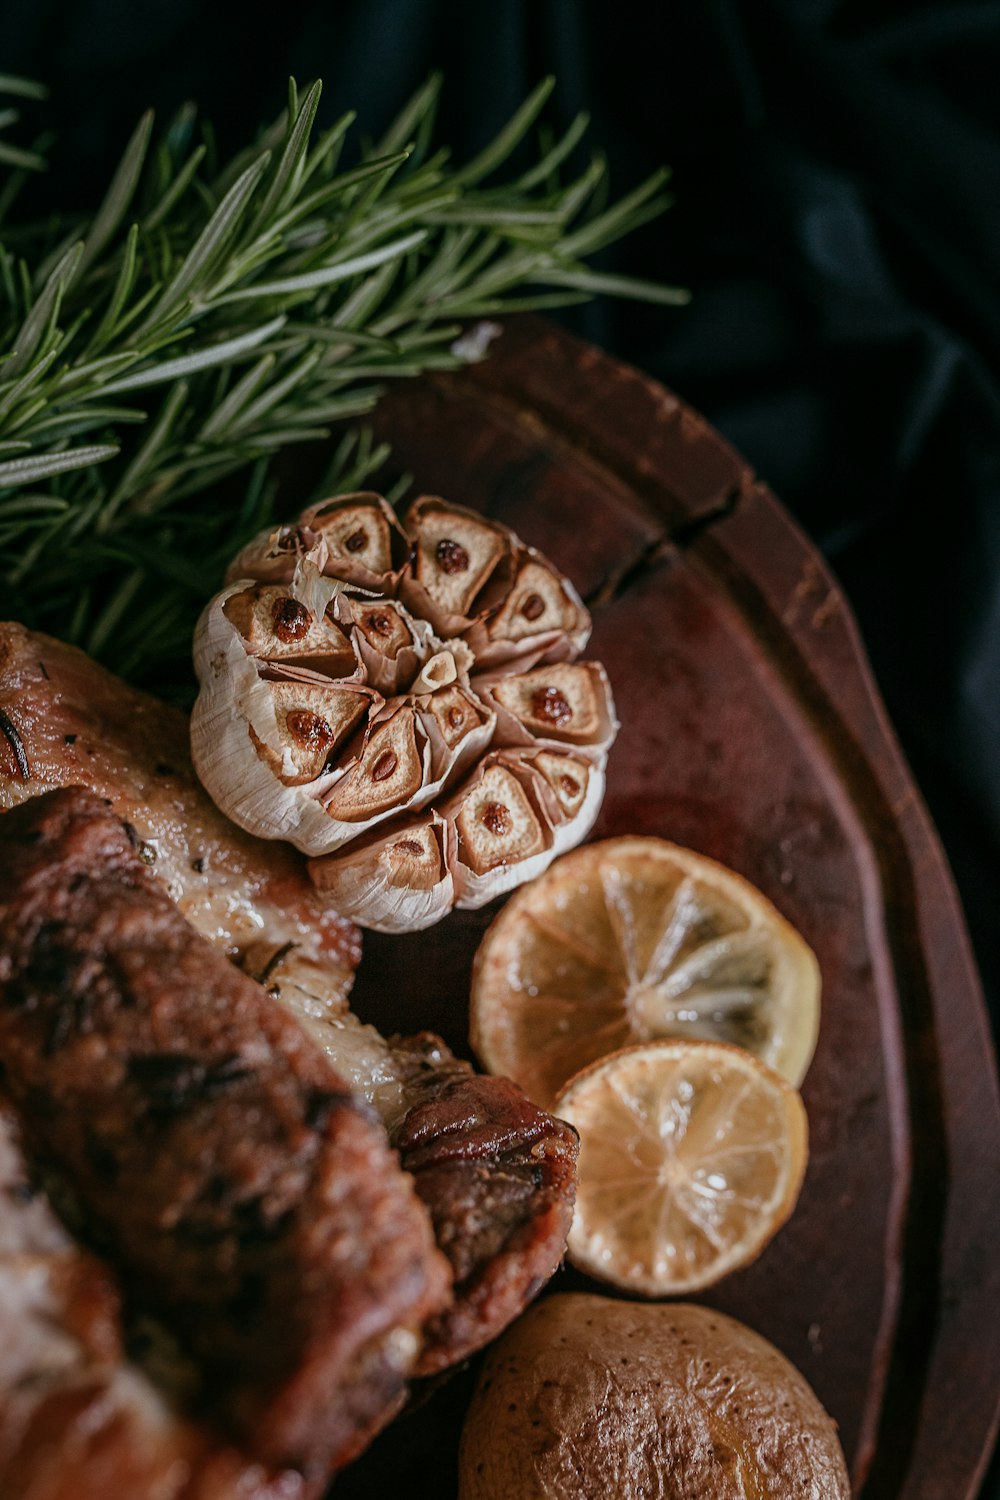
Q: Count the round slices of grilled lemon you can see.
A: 2